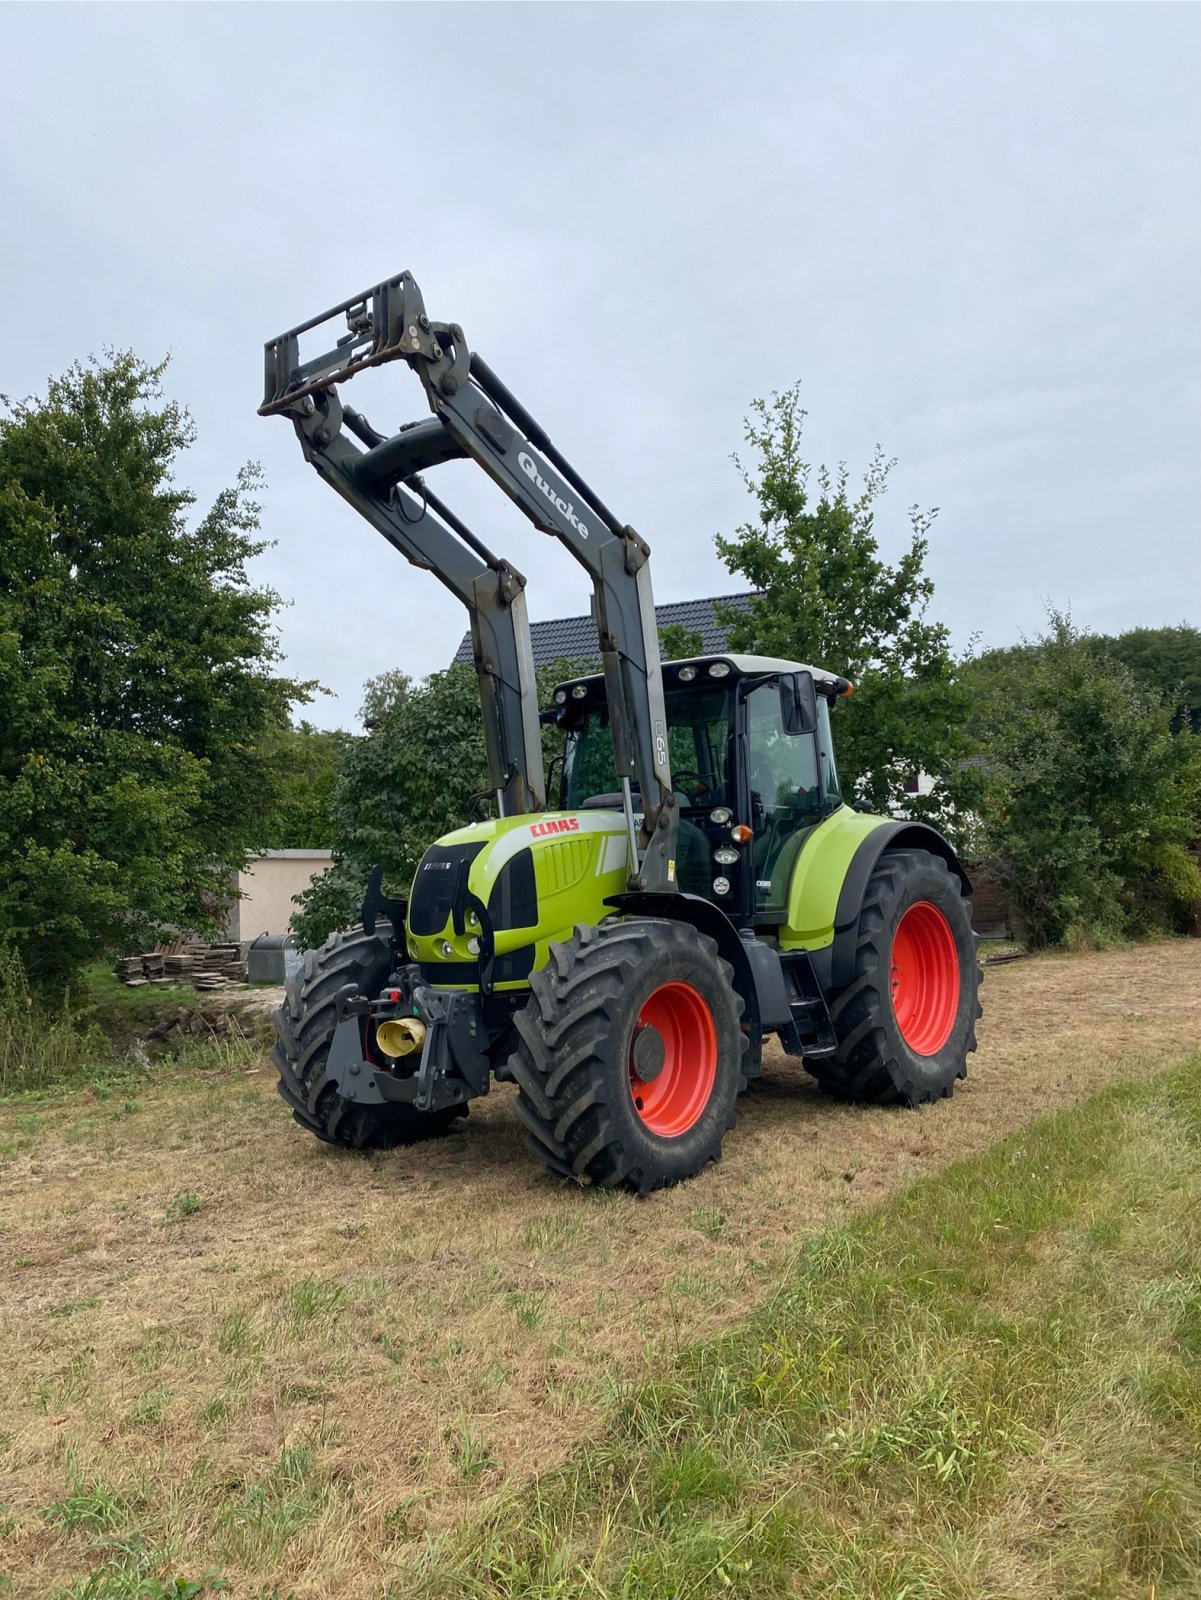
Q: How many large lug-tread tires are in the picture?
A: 3